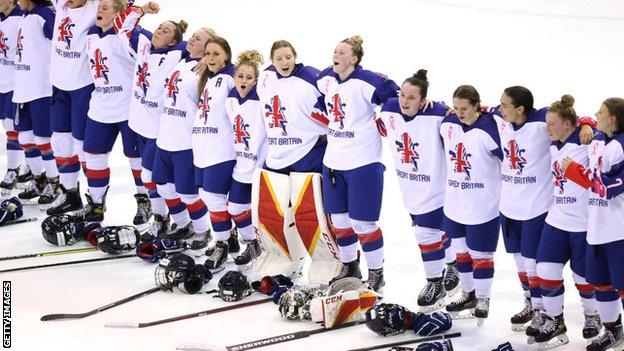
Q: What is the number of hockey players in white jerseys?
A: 15